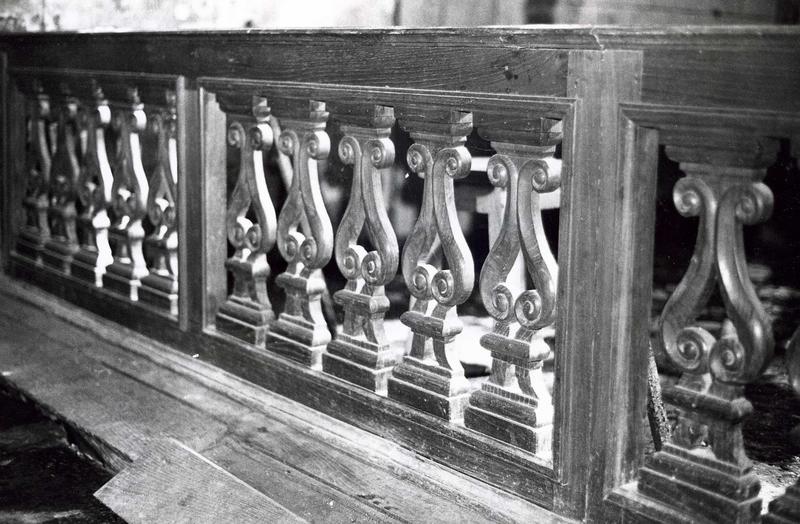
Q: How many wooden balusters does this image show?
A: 12